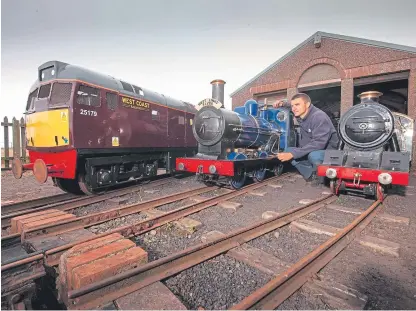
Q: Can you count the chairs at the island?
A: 0